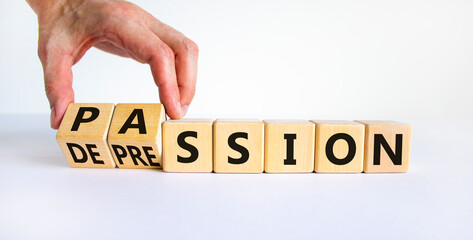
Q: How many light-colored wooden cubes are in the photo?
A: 7